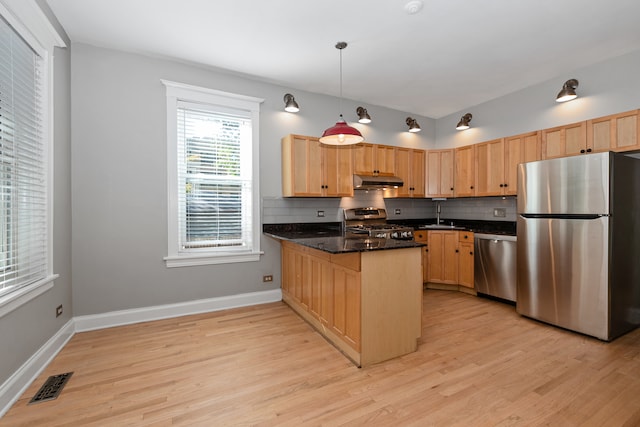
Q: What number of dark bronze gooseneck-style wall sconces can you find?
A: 5